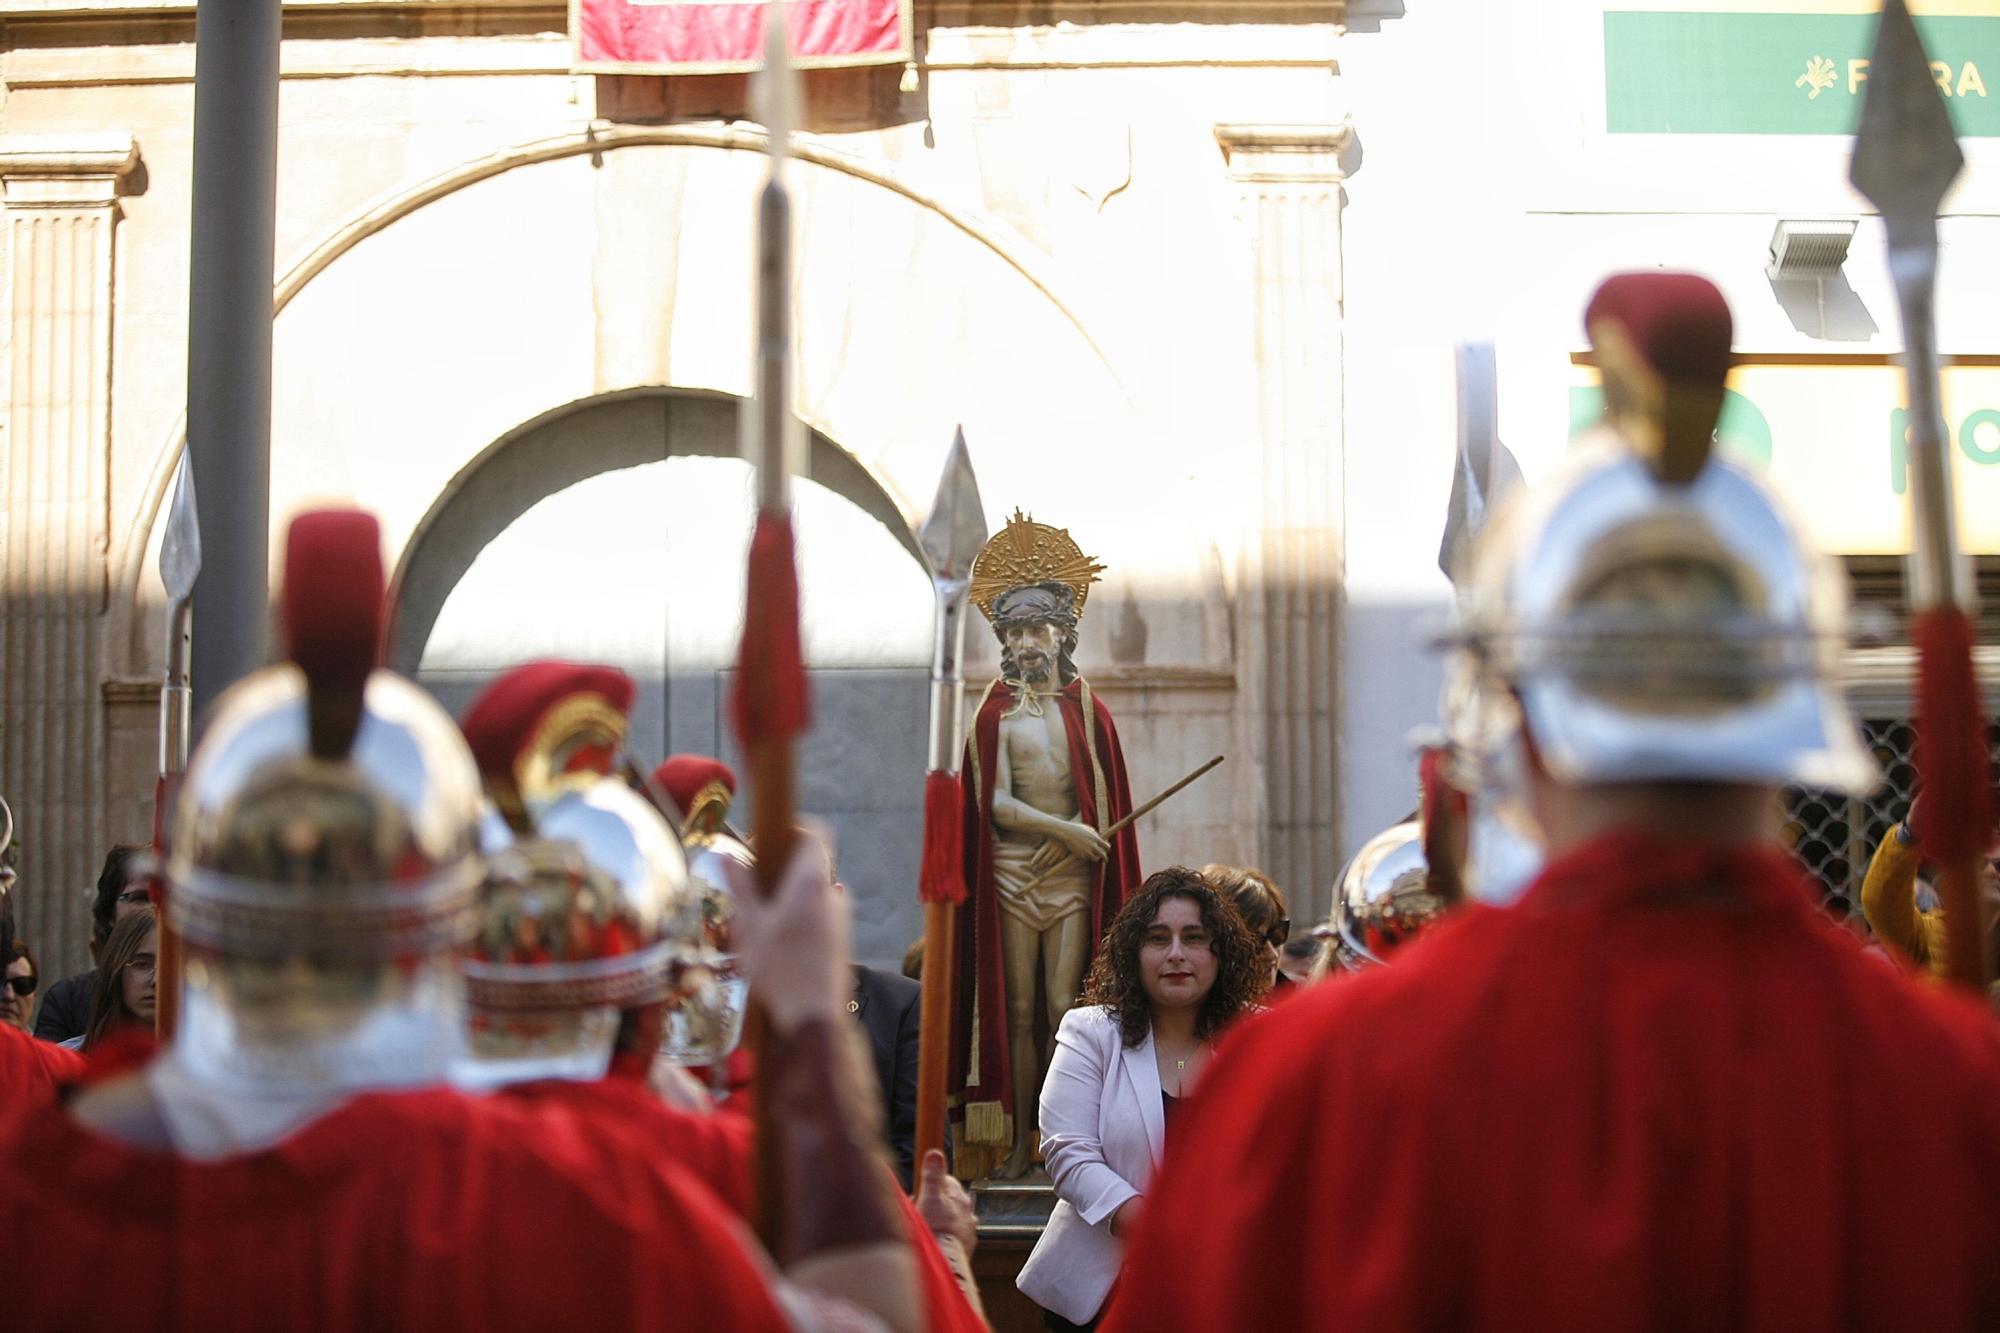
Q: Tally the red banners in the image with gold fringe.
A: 1